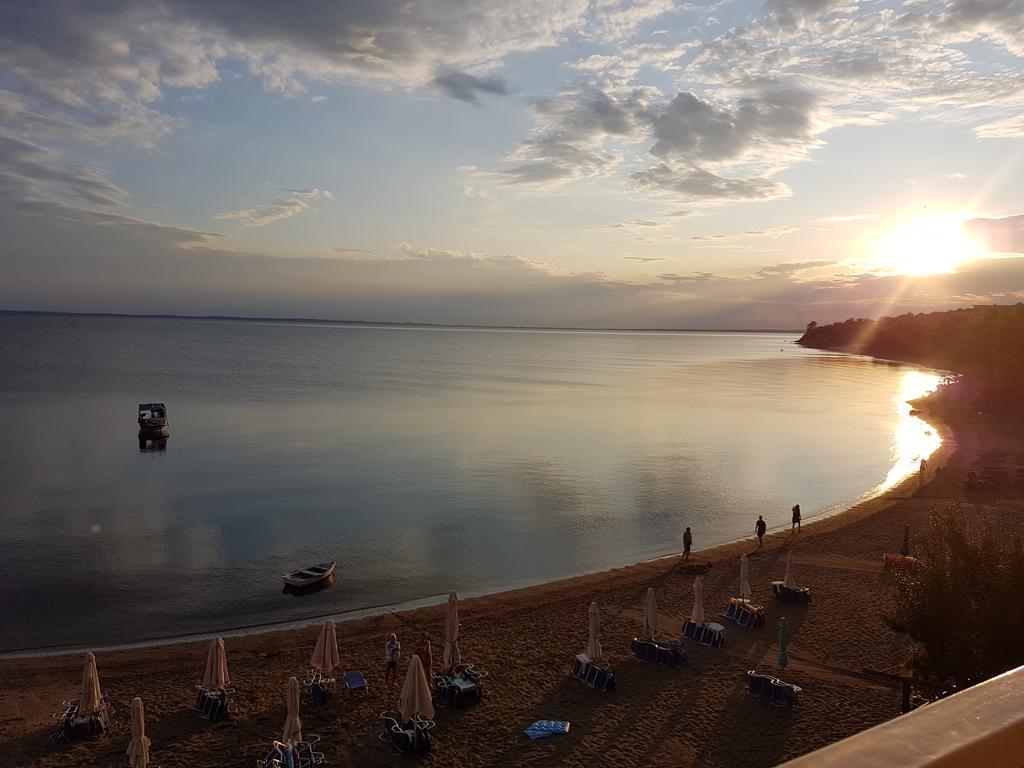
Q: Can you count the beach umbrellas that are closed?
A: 14